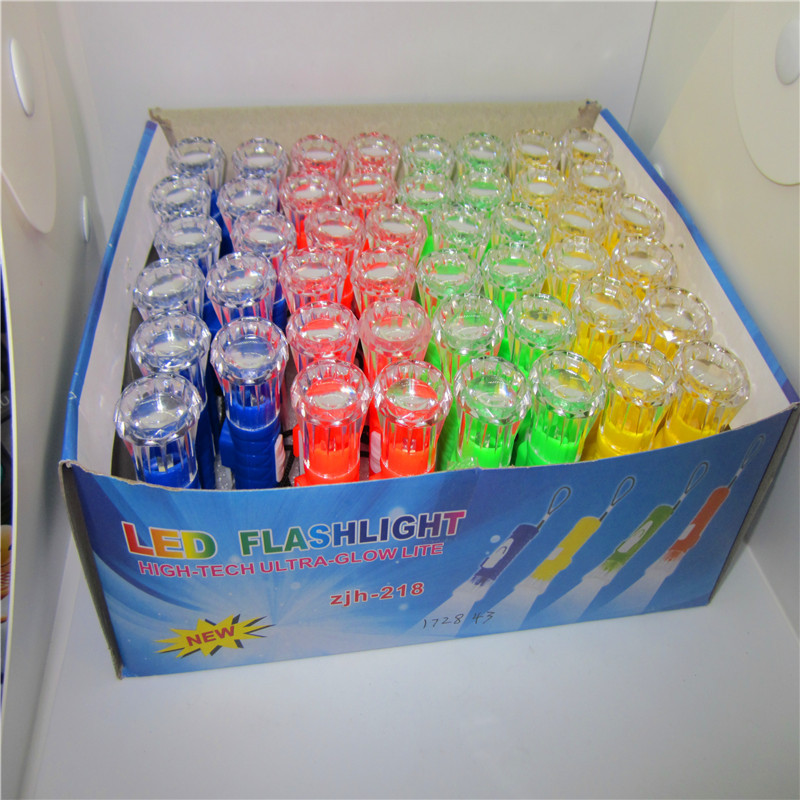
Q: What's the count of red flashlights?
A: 12